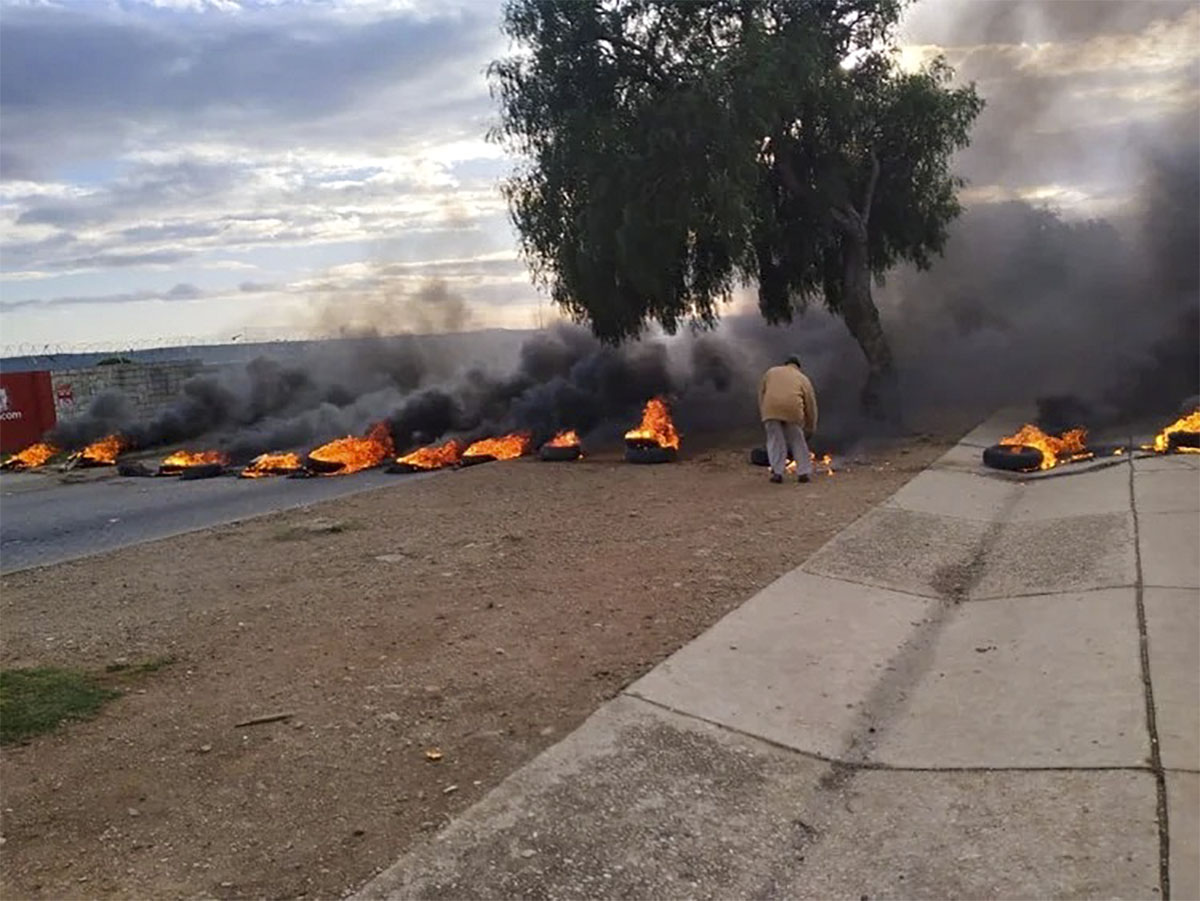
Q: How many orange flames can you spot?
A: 12